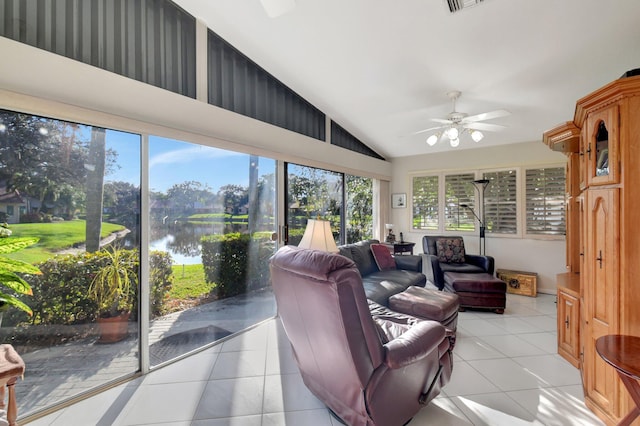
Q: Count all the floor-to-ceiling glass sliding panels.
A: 4